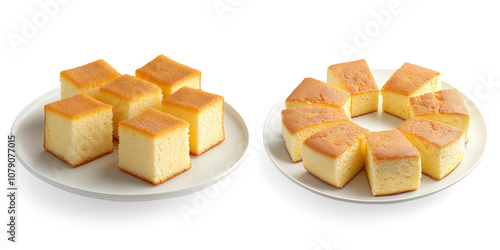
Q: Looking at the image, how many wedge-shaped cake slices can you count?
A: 8